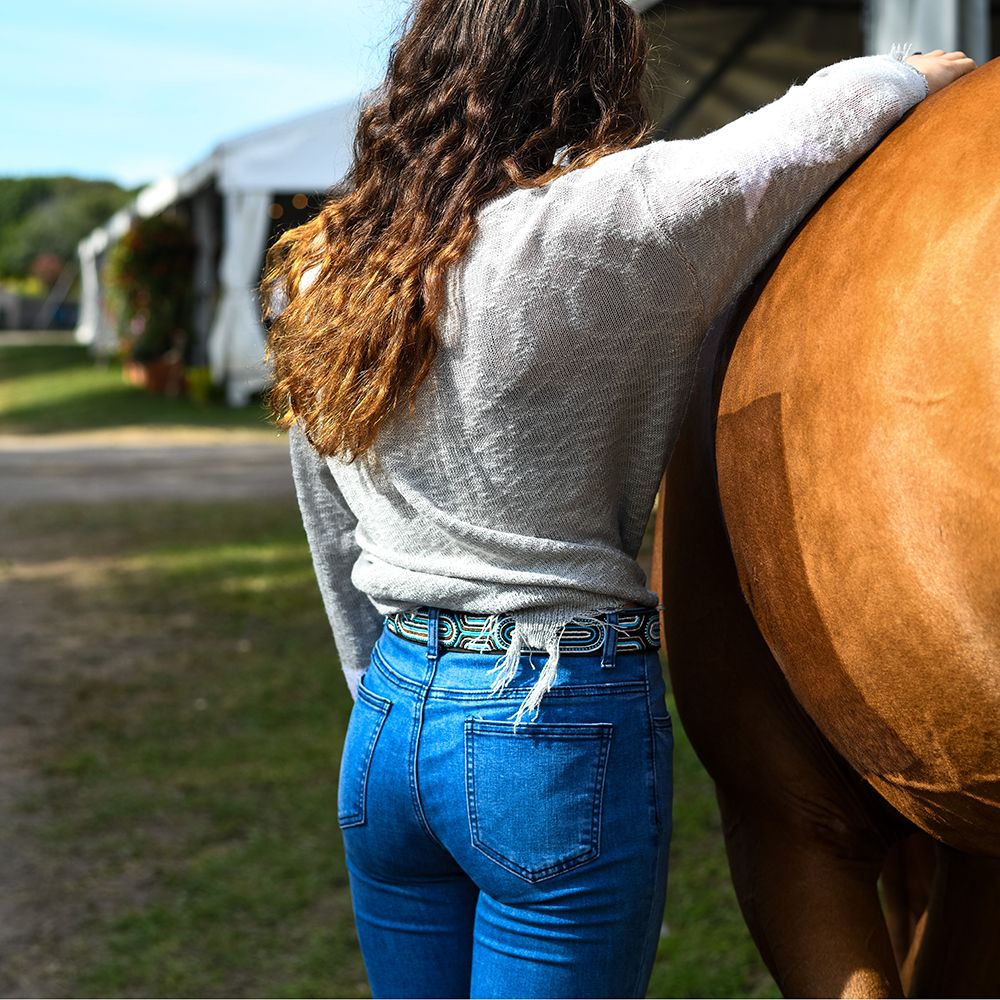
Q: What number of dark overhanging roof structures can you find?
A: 1